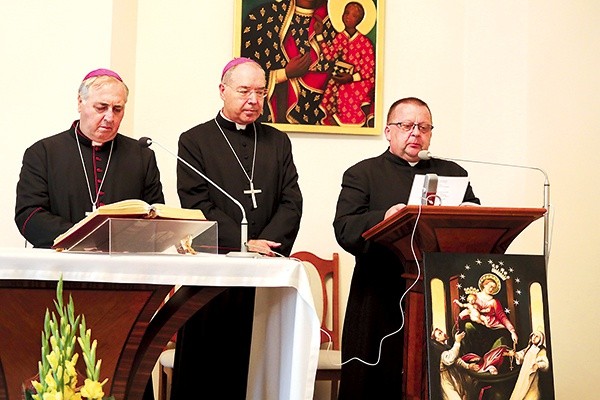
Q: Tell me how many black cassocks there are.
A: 3